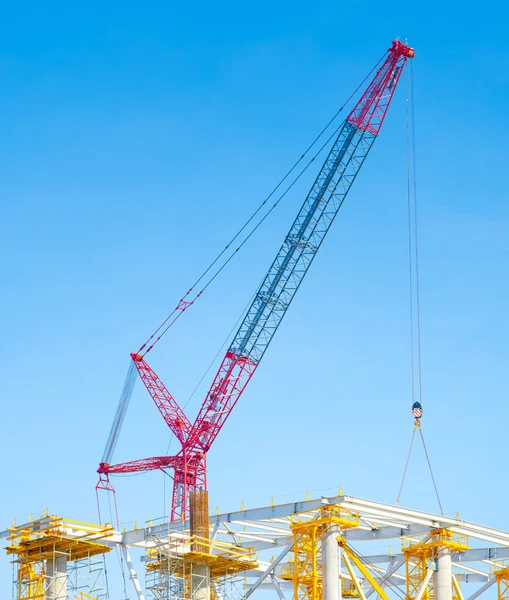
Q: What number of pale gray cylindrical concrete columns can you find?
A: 4